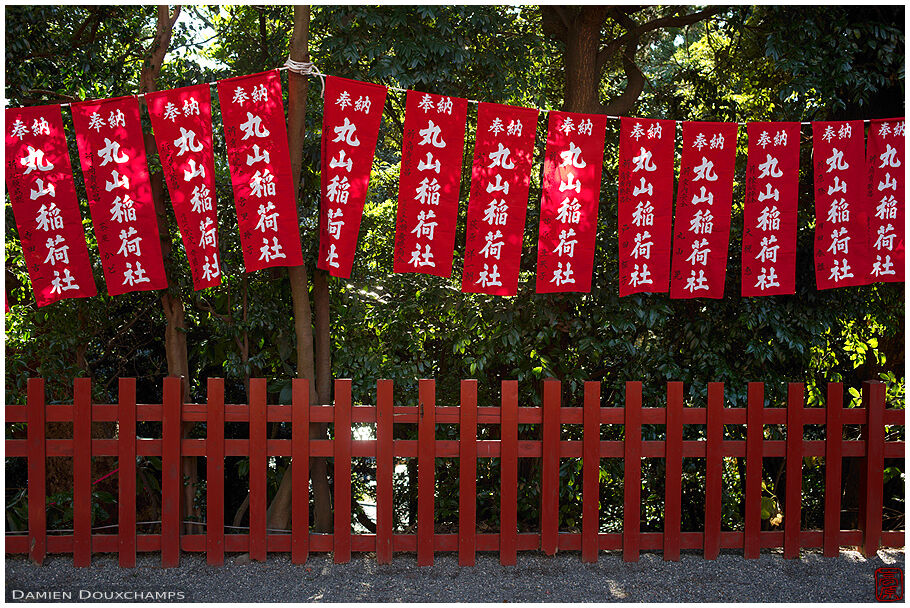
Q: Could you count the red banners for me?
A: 13